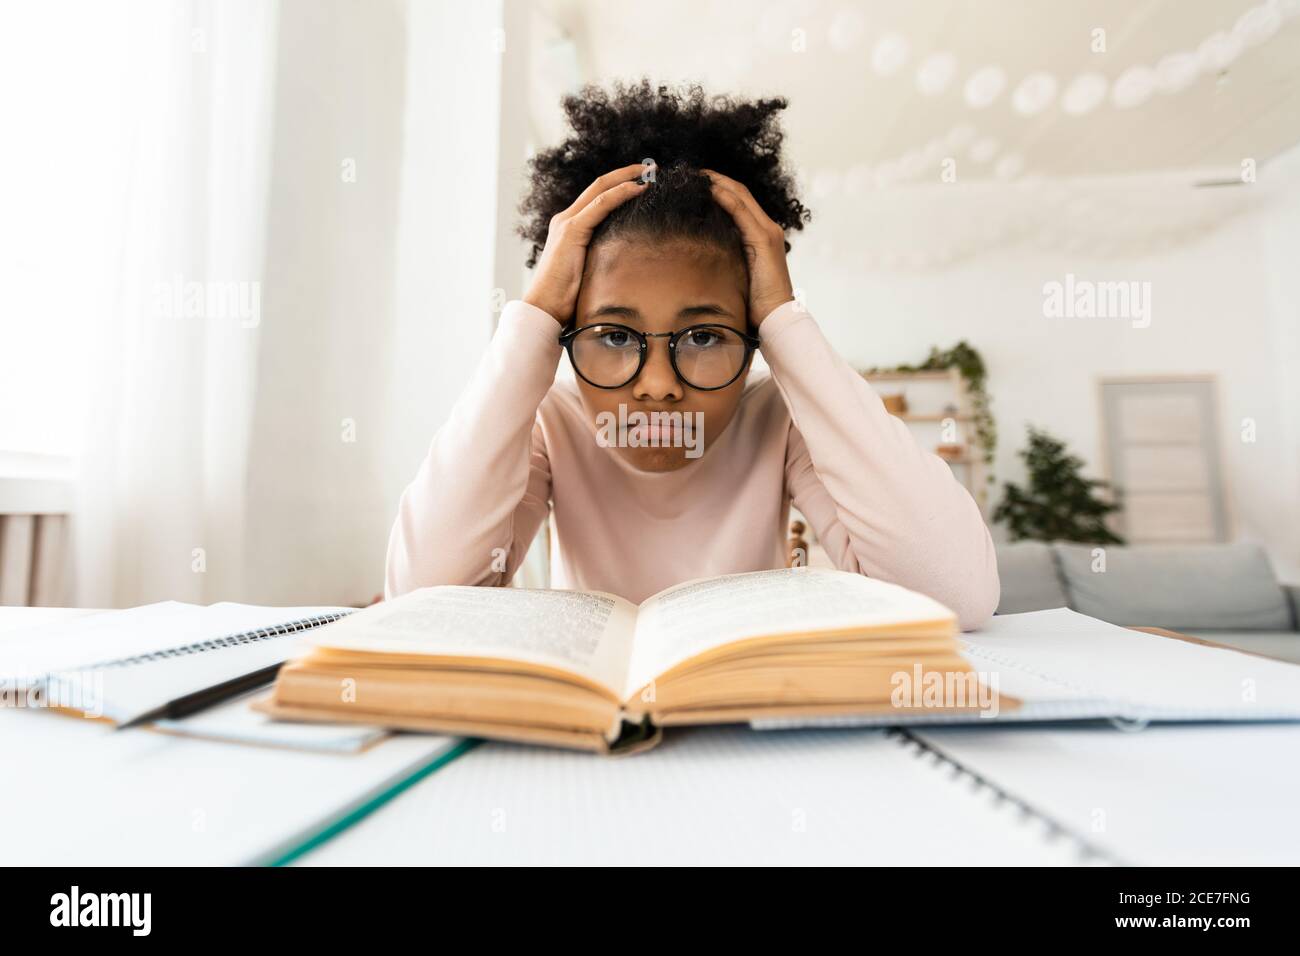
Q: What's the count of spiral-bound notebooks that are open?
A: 3